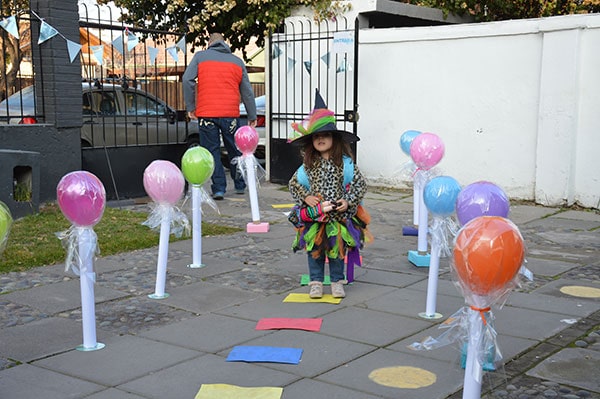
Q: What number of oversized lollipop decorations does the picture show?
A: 10